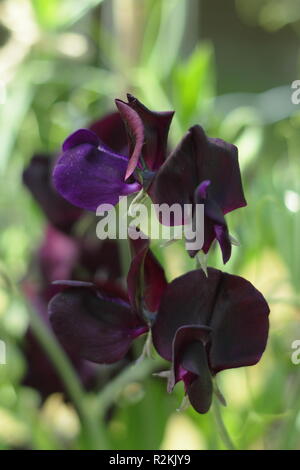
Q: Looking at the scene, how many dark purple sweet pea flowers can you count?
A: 4